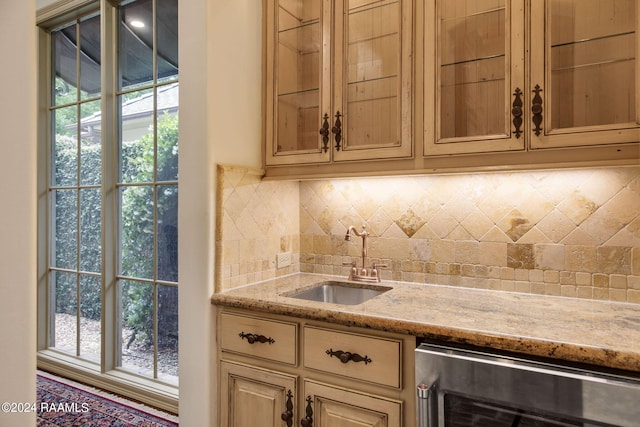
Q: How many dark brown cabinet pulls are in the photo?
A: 8